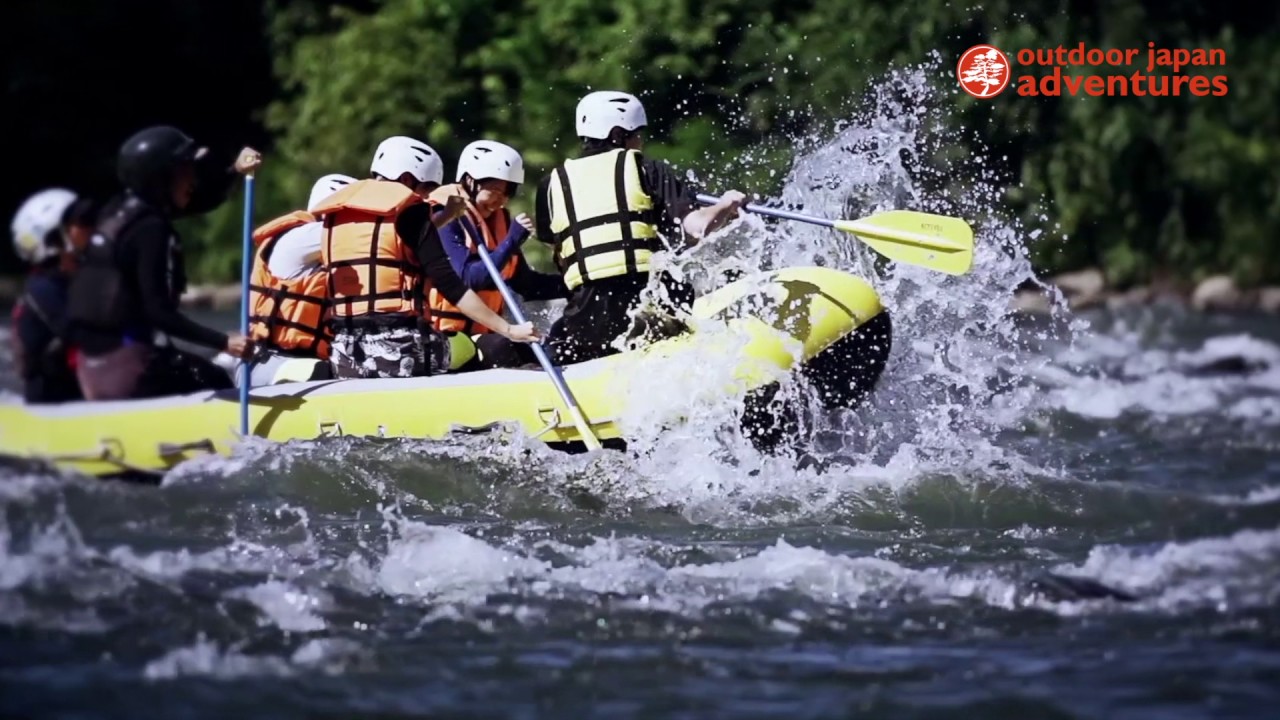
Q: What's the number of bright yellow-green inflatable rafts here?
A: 1